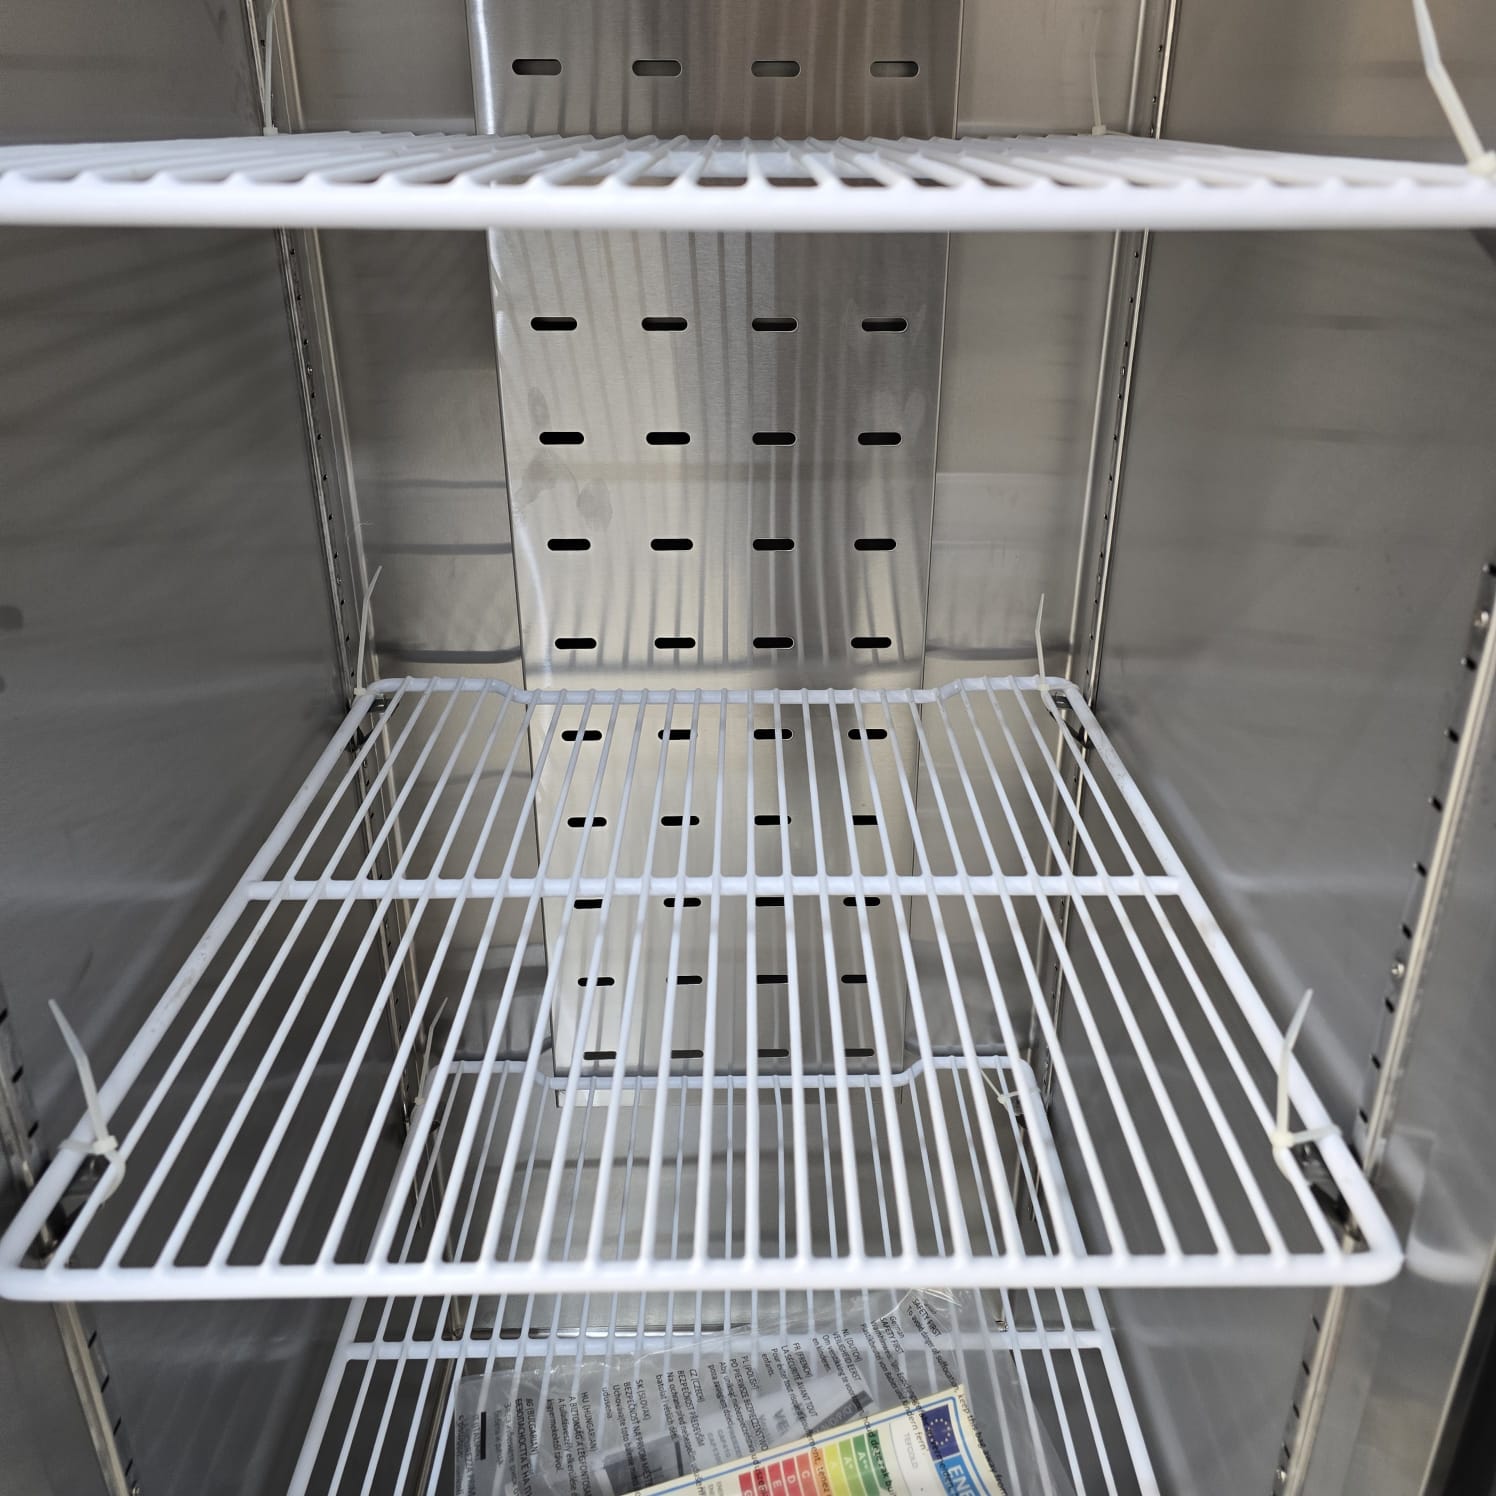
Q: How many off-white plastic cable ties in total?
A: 9